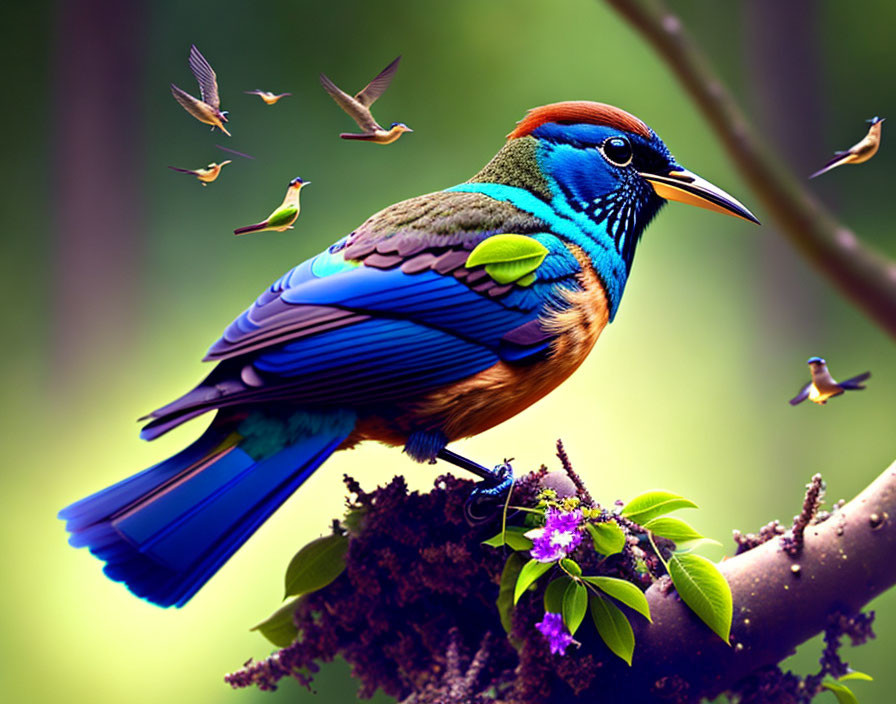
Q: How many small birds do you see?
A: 7